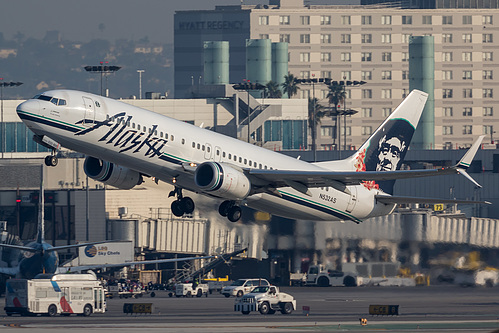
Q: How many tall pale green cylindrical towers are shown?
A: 4